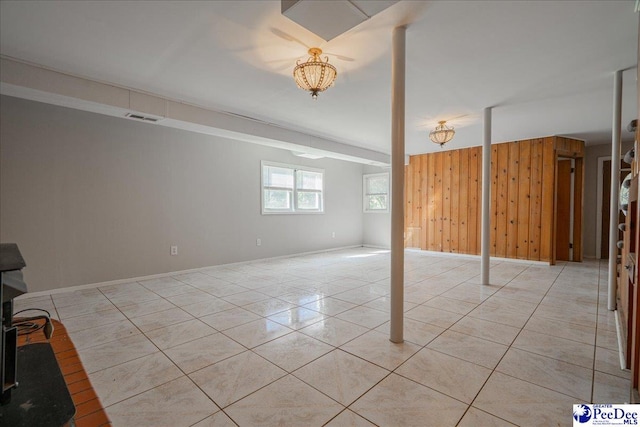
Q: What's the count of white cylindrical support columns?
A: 3